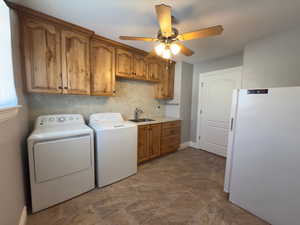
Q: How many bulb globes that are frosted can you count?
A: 3